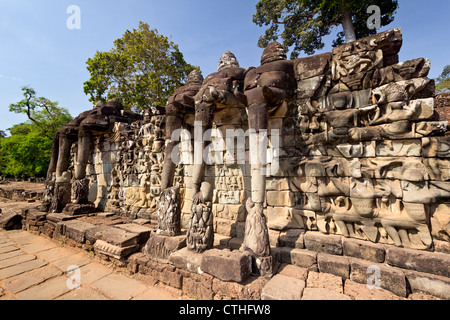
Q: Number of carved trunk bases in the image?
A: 6